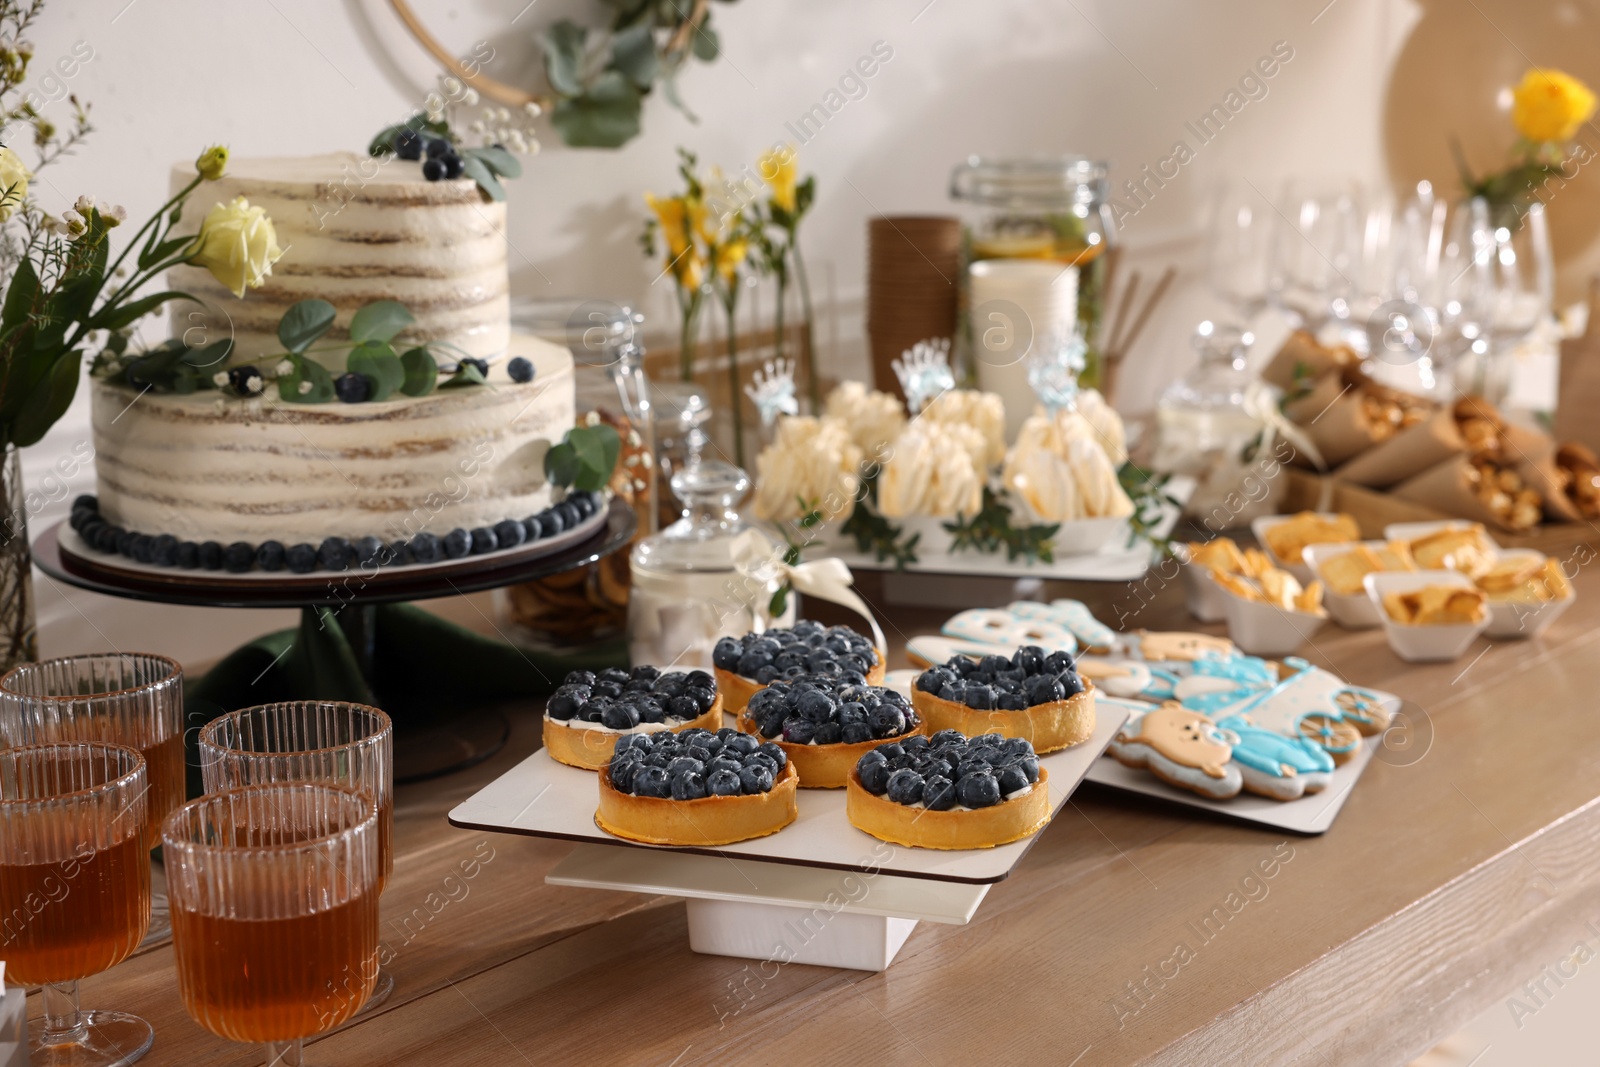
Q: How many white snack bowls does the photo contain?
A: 7